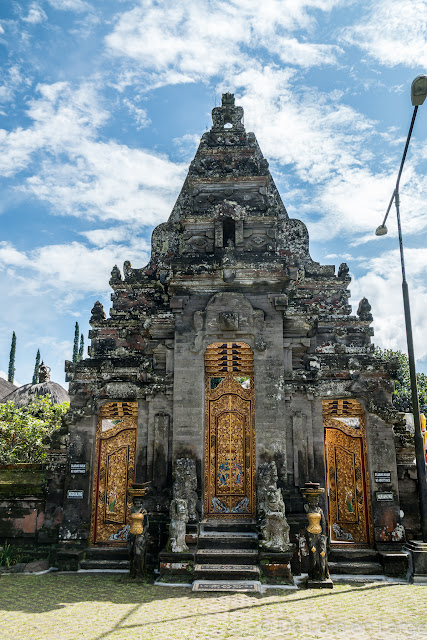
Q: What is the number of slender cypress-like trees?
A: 4